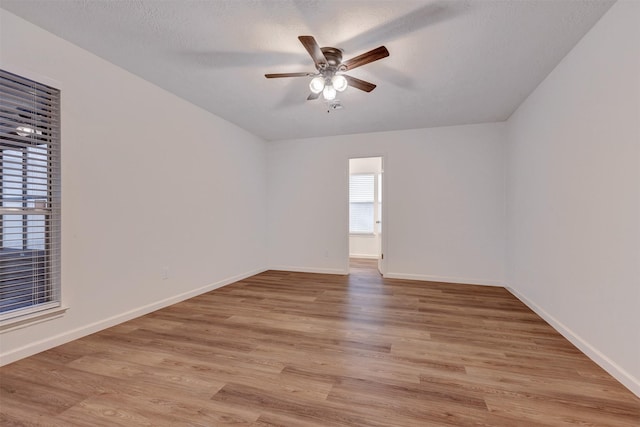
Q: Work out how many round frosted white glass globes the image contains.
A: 3